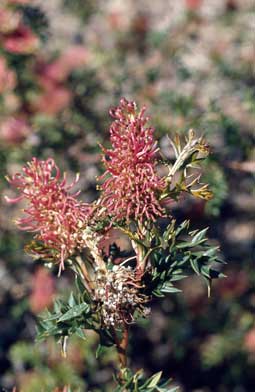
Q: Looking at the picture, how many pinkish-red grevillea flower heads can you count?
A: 2